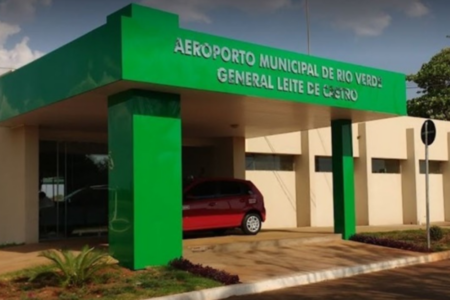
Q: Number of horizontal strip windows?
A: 4